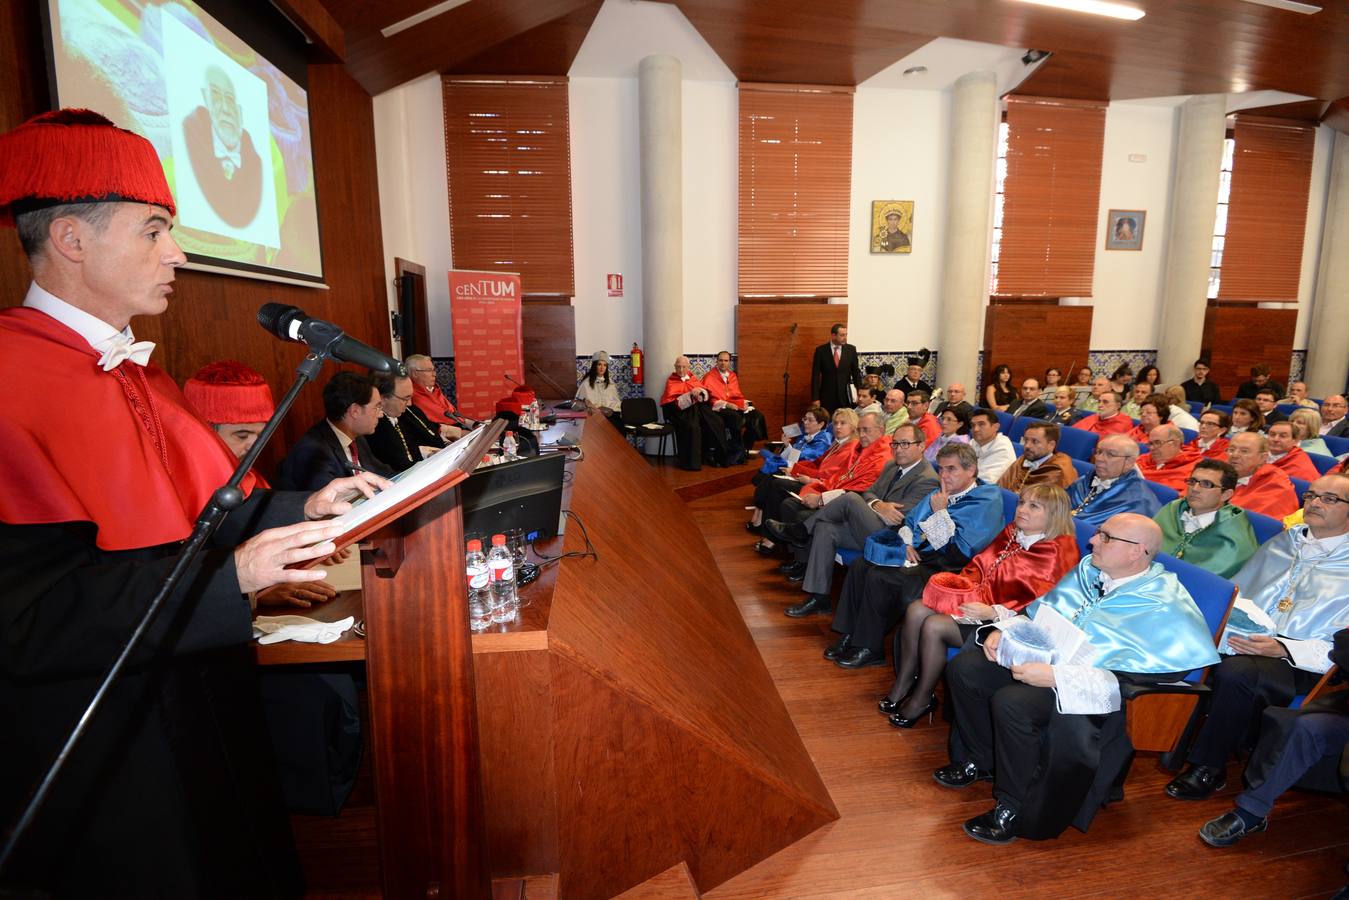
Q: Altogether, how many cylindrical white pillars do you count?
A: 4